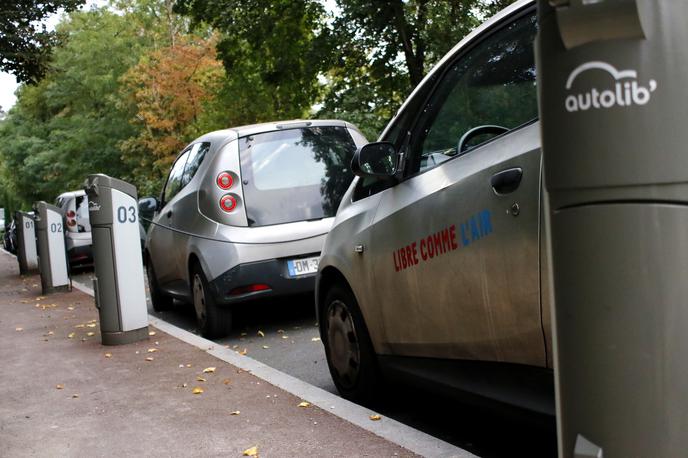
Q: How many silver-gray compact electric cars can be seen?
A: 3